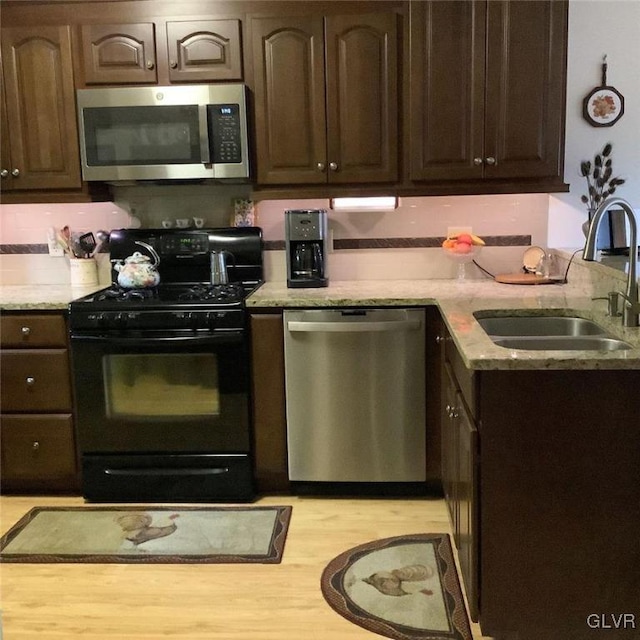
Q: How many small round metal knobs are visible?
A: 14